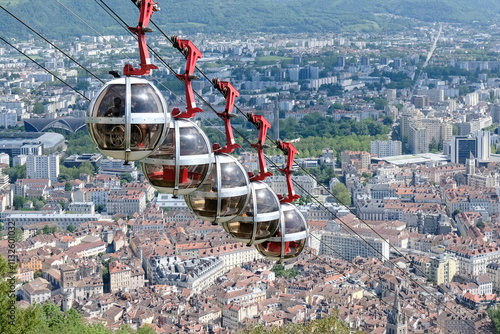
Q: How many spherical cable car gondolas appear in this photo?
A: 5